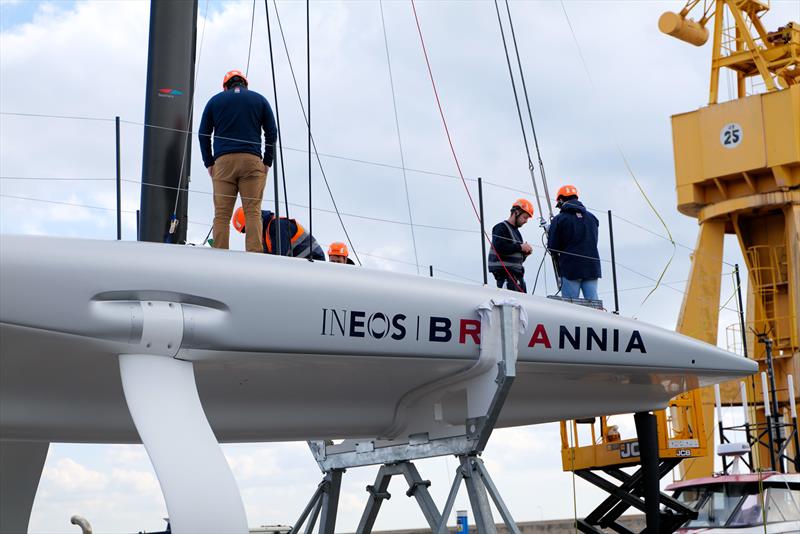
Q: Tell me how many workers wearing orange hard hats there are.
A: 5